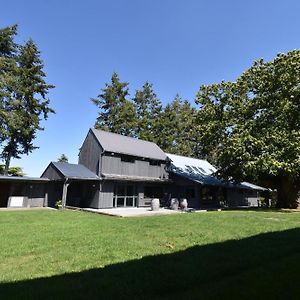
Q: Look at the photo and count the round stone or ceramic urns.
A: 3